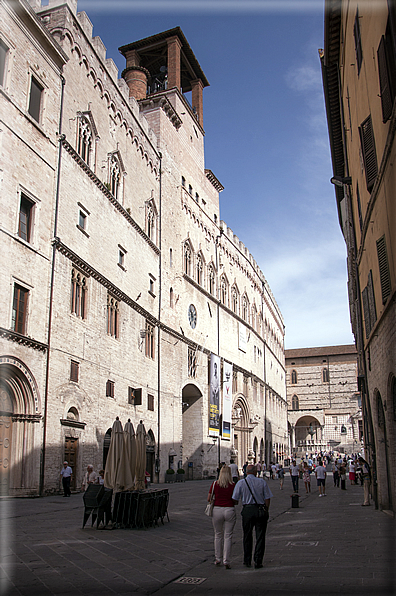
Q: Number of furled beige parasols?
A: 3